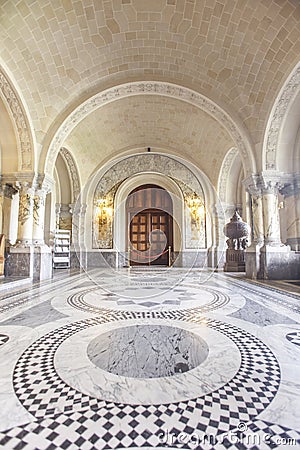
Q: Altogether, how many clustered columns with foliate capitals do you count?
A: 2